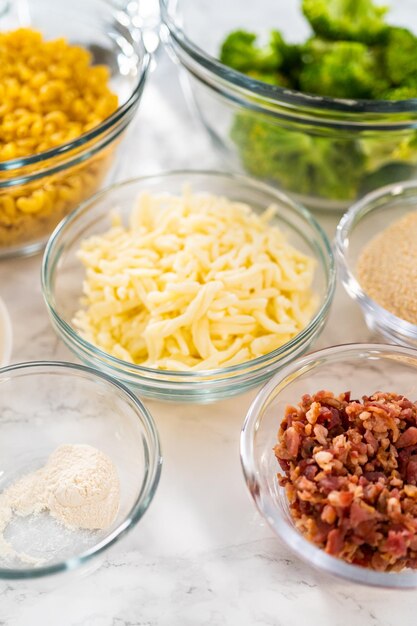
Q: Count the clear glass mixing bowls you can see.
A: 6